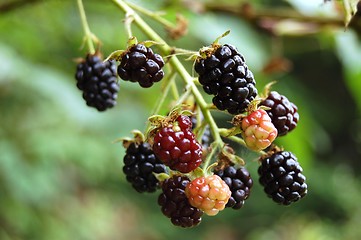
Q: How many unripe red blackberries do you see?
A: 3